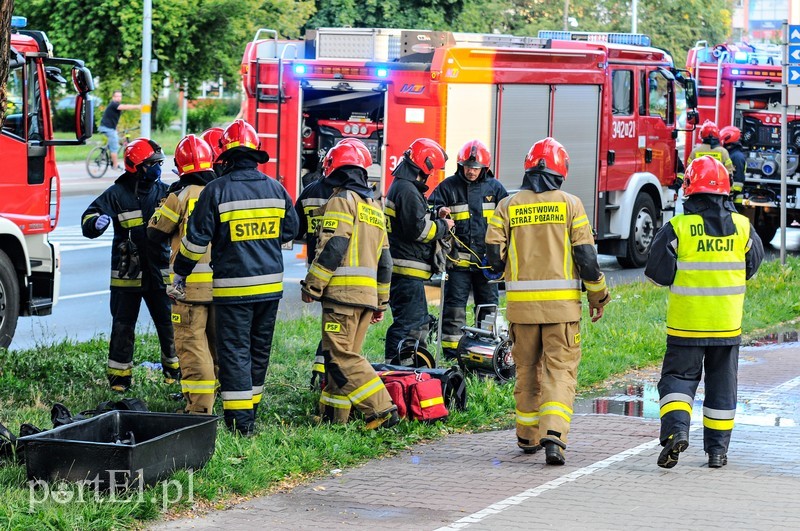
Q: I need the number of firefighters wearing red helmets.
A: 12